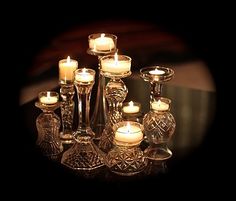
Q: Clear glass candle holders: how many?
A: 9